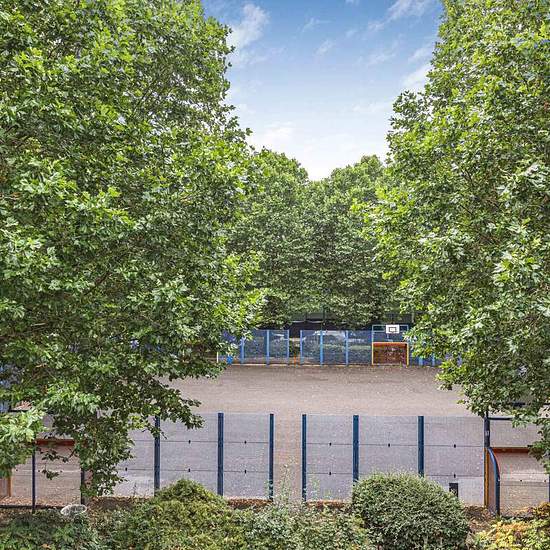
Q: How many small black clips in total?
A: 10